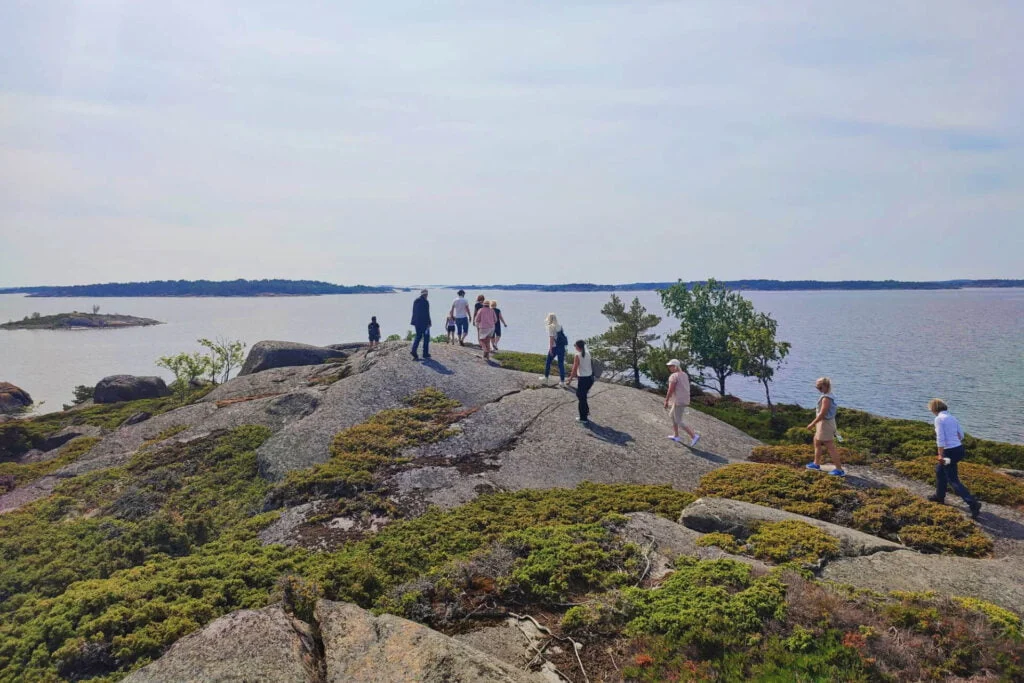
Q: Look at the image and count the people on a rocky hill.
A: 12